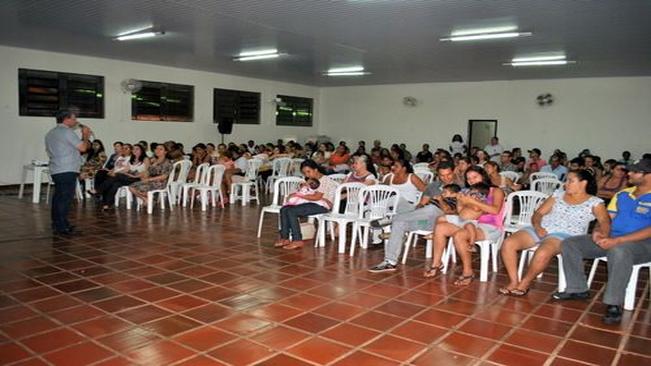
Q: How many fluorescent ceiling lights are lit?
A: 5